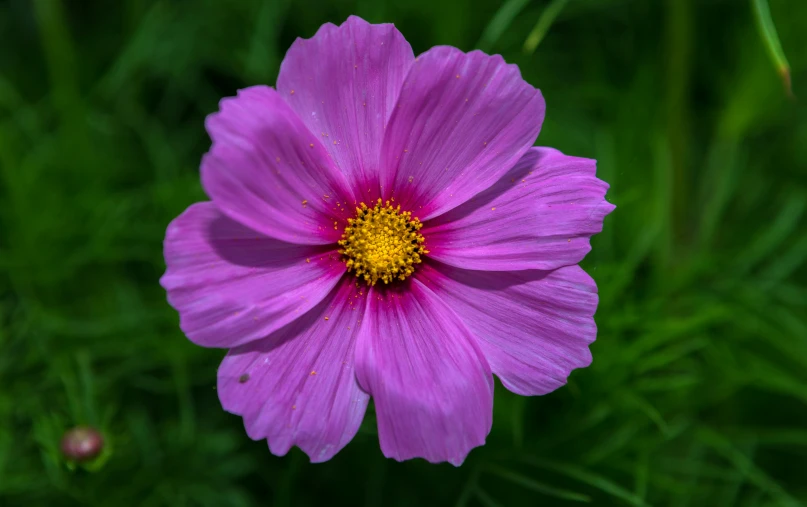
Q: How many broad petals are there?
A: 8